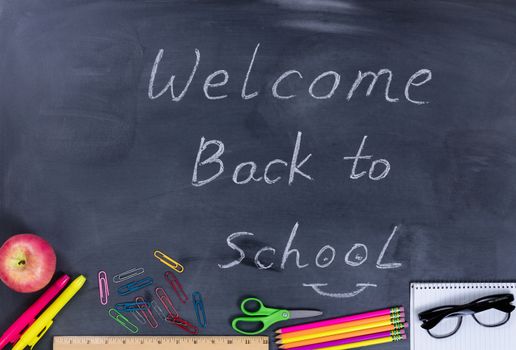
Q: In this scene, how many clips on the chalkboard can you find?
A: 13